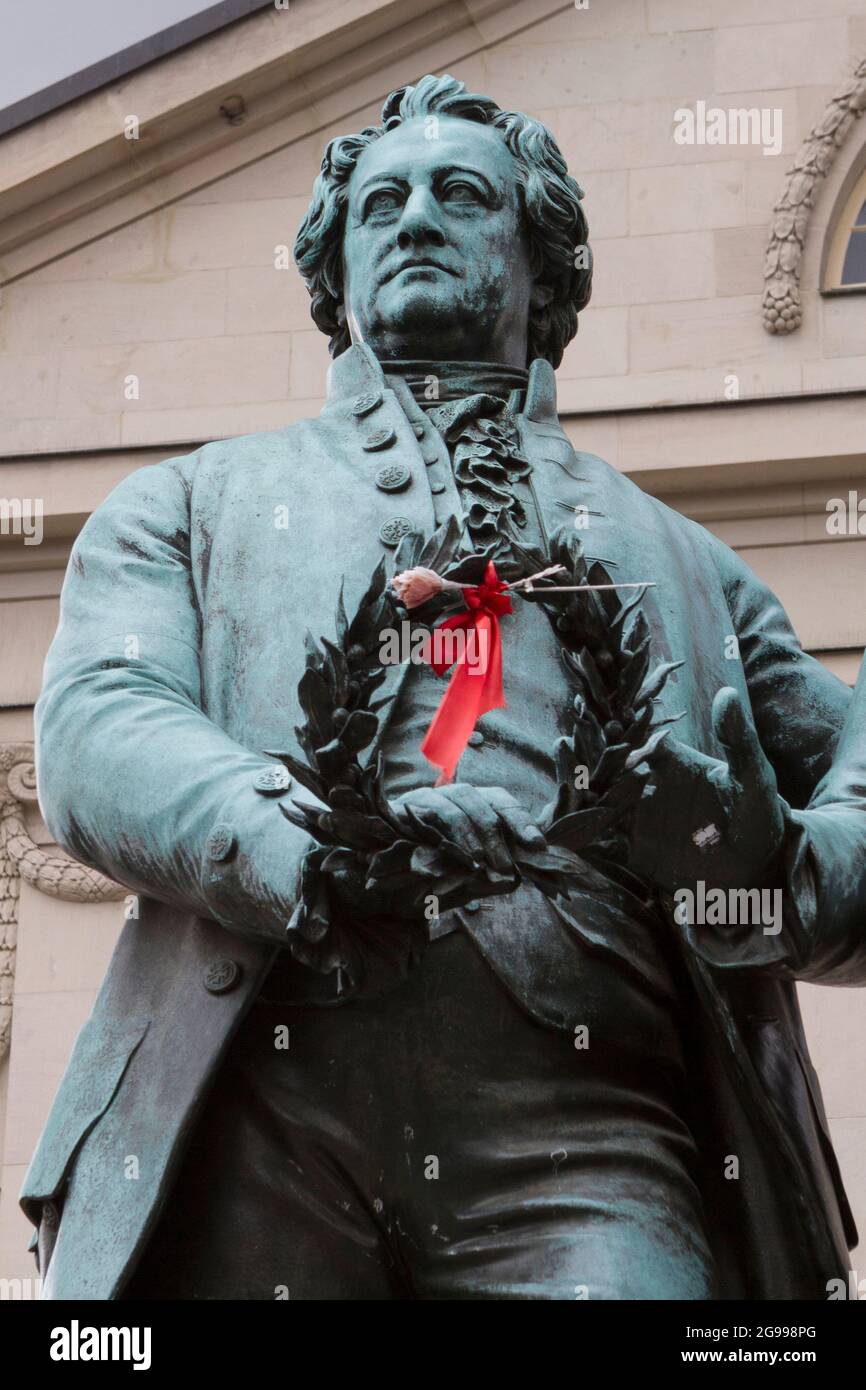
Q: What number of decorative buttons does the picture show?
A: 7